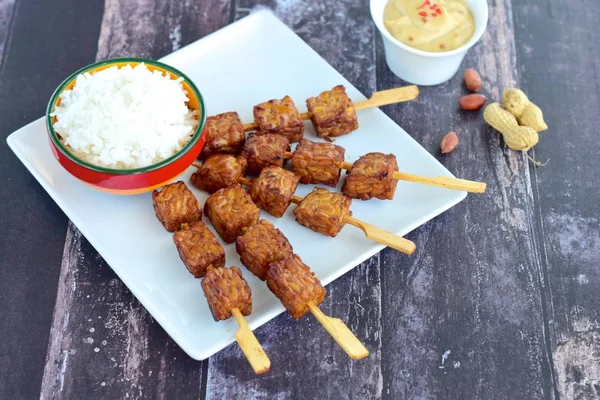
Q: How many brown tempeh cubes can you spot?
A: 15